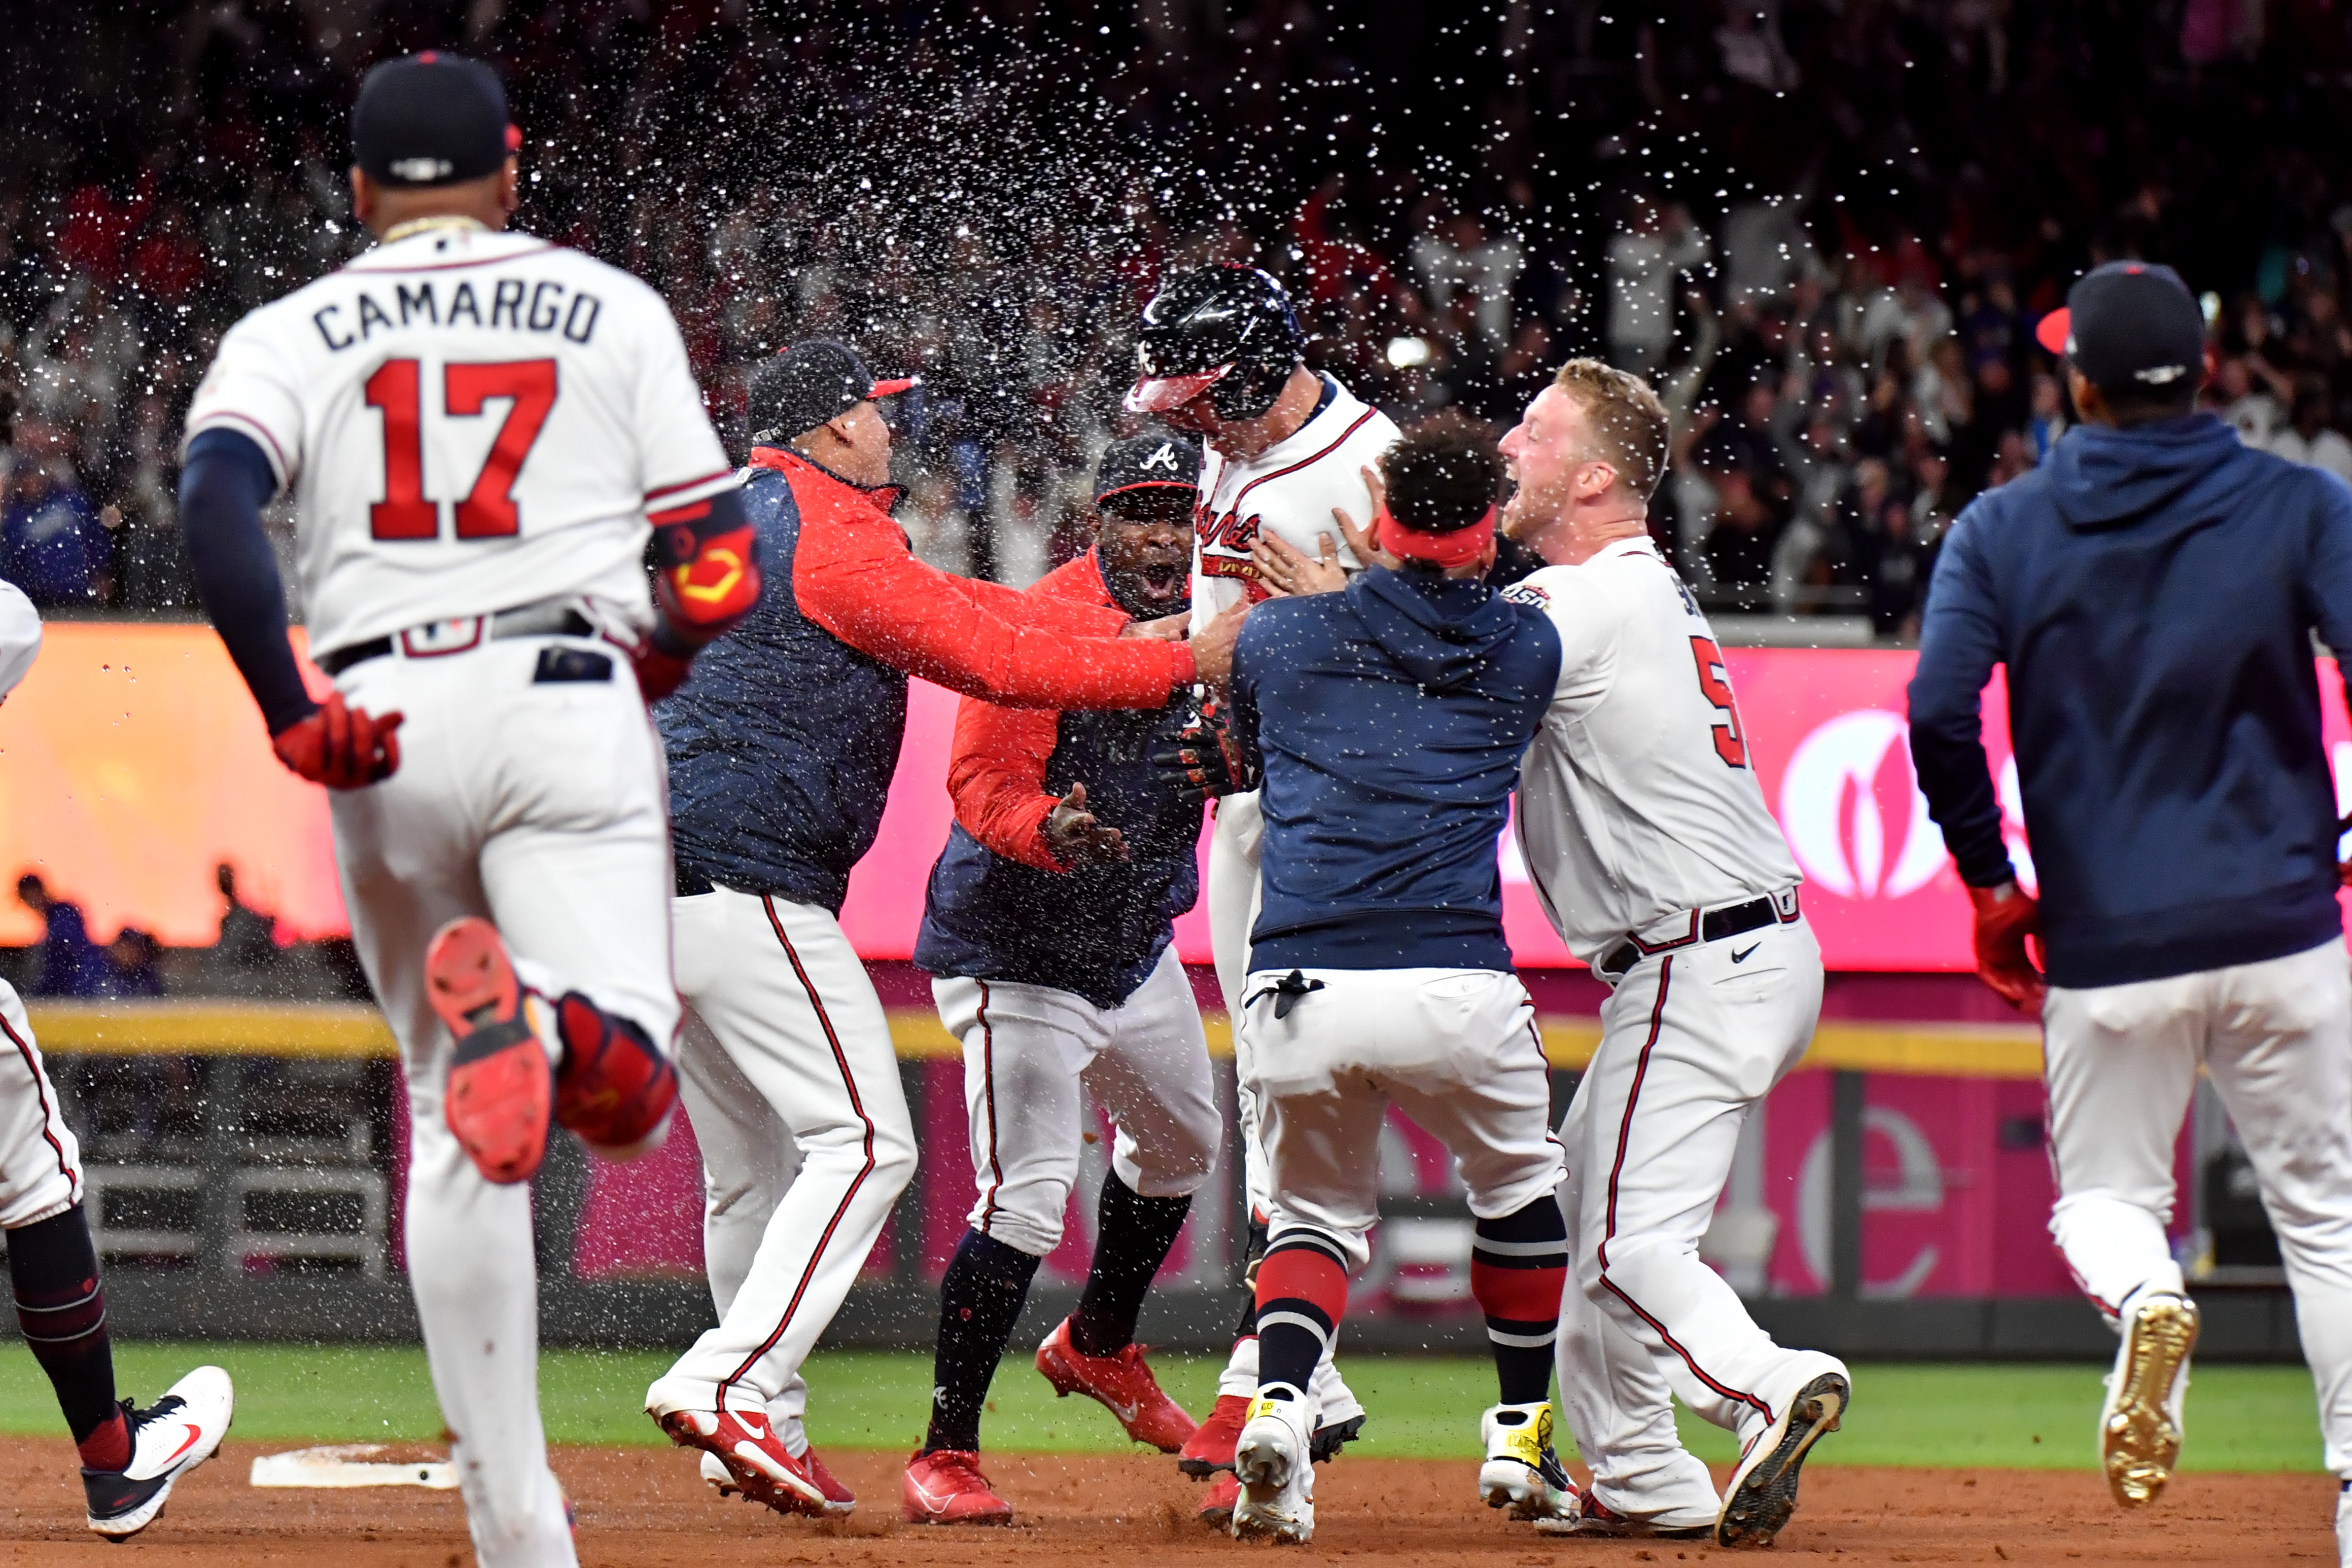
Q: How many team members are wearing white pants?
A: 8